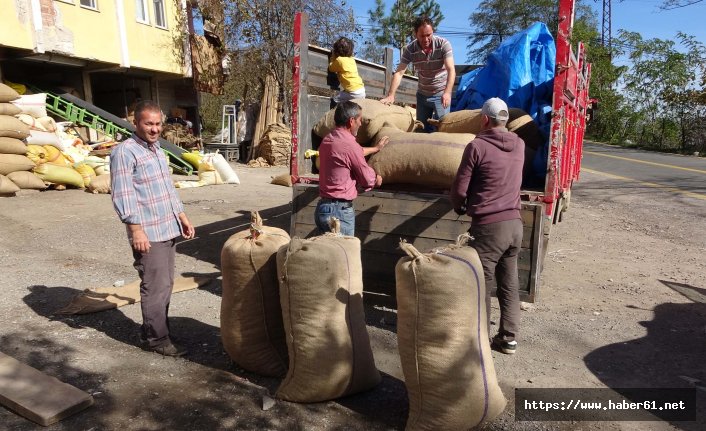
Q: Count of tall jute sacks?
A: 3